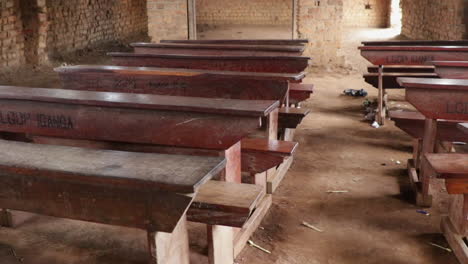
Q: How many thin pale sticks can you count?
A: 4